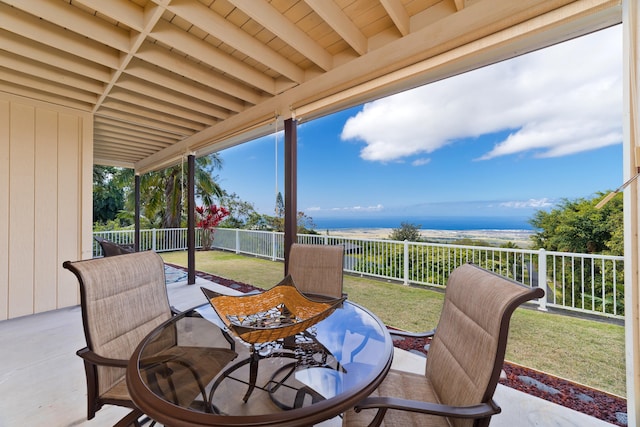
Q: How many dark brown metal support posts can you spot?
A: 3